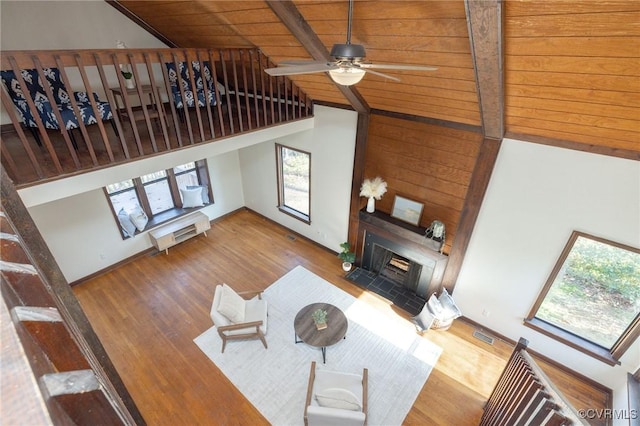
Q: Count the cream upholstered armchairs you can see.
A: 2